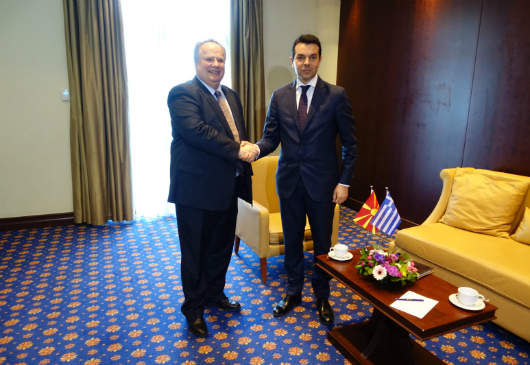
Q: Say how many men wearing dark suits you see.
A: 2